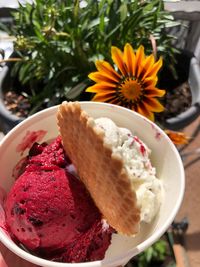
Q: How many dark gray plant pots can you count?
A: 1